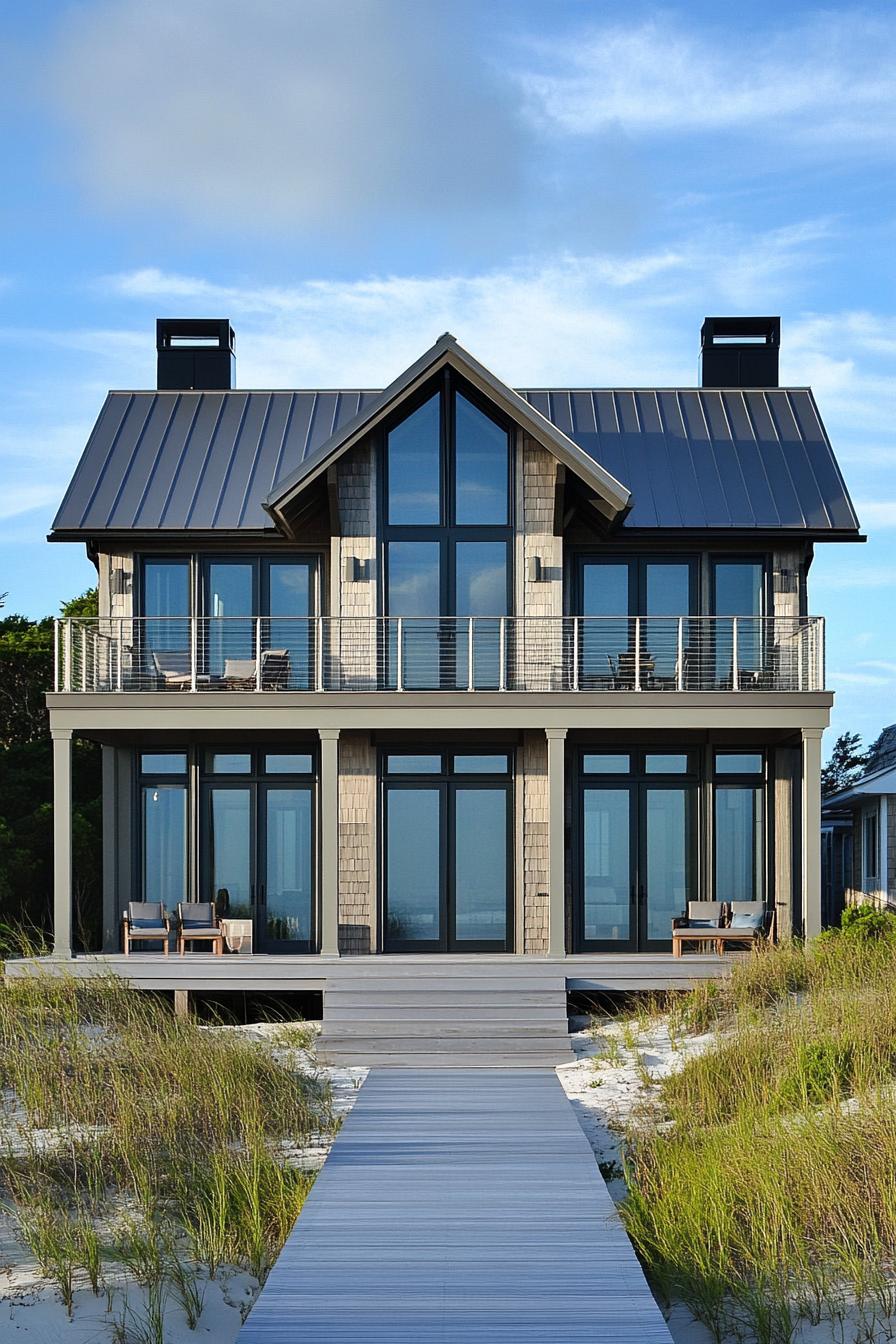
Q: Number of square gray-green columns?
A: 4